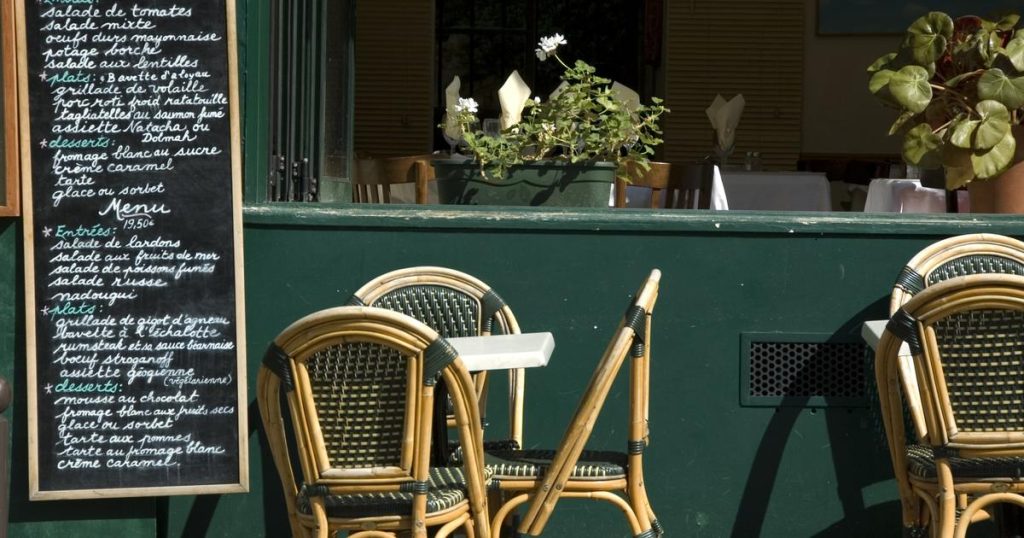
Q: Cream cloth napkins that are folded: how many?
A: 5